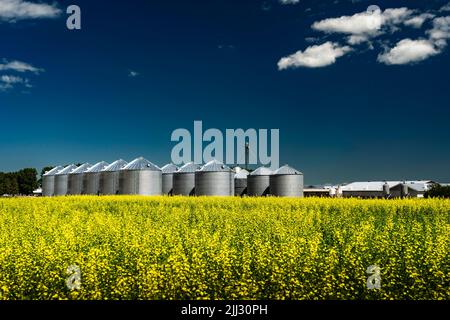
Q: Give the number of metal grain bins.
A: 12